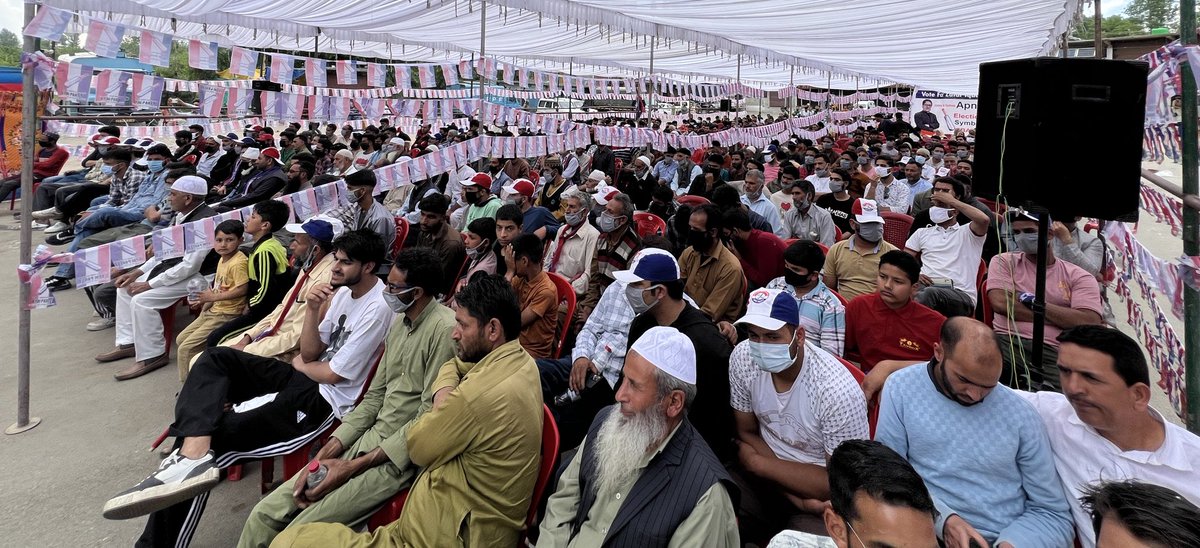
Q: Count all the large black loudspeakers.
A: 1